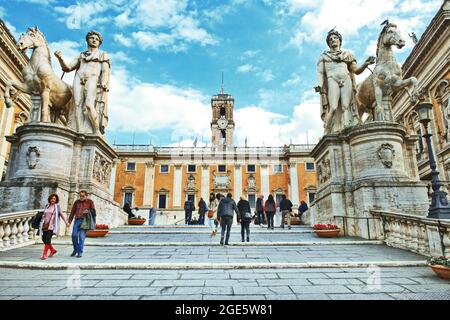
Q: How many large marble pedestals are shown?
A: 2